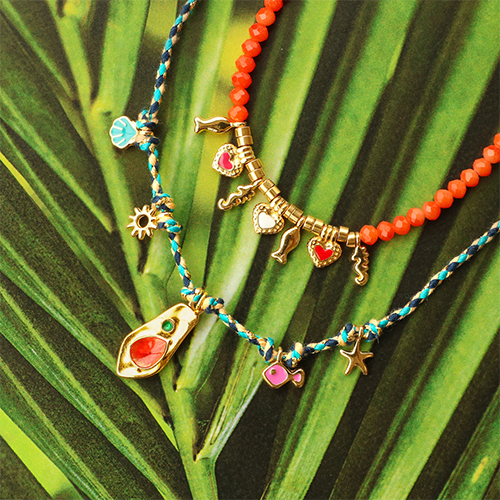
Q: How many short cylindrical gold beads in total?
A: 12